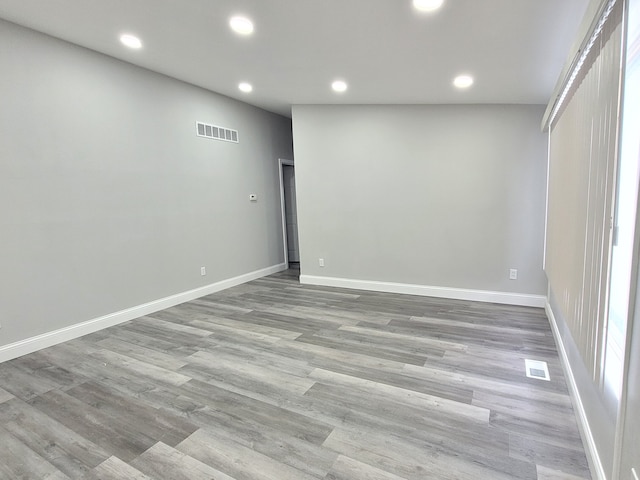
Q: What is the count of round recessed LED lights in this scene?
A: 6